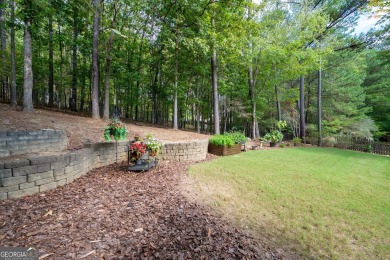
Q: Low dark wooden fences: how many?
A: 1